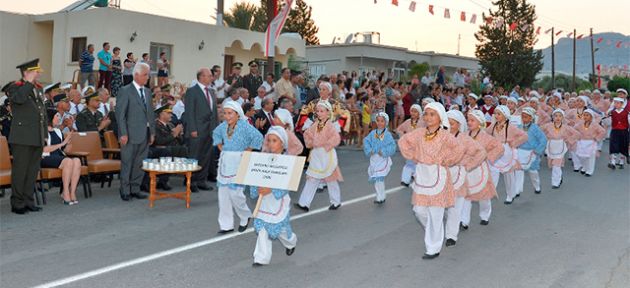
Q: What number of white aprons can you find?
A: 11